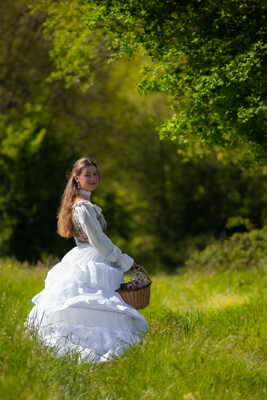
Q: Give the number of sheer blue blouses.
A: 0